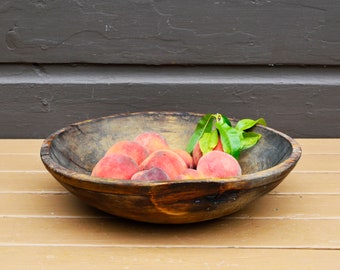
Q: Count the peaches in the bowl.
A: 9